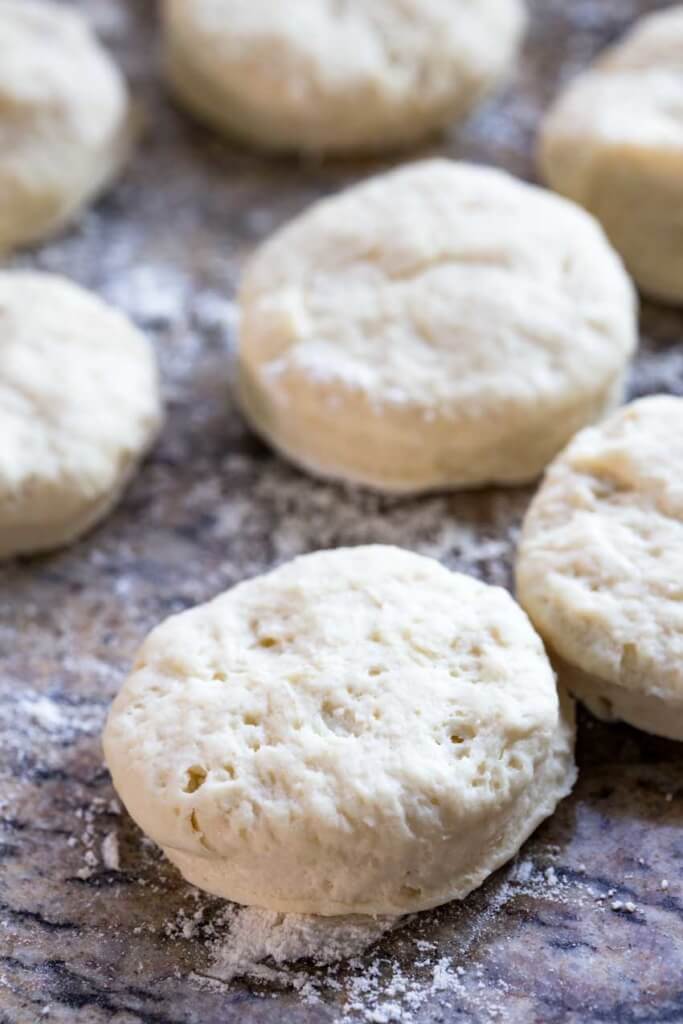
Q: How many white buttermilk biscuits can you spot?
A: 7